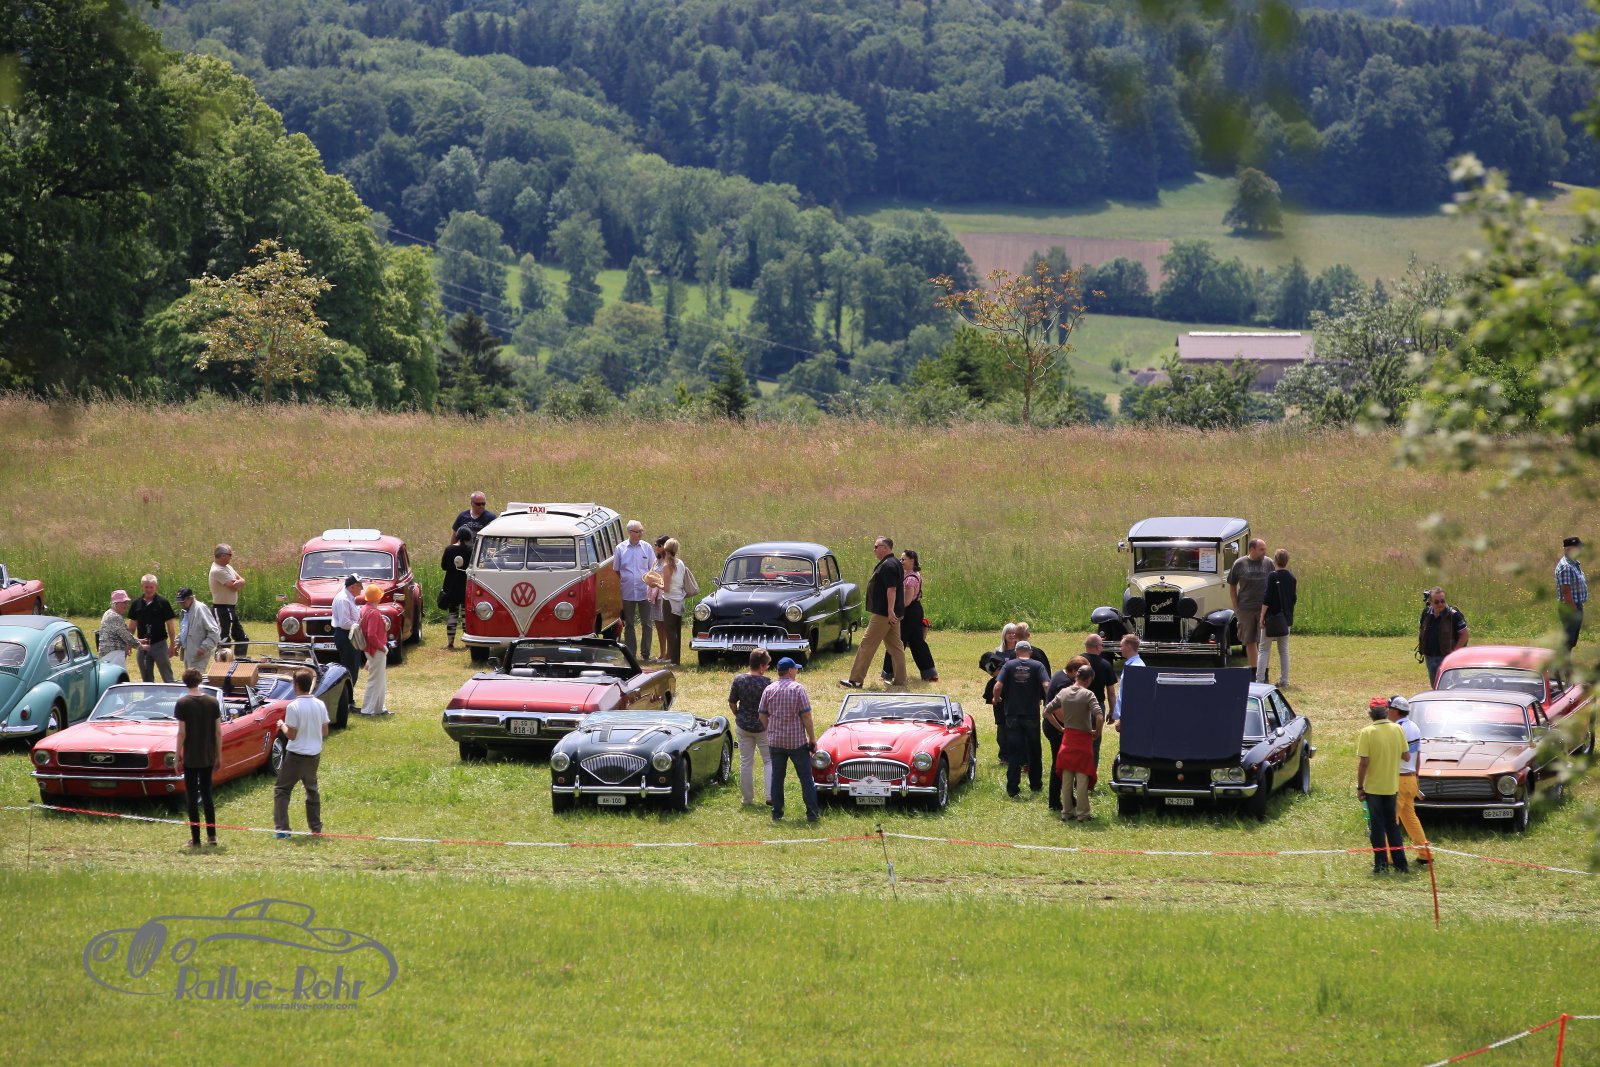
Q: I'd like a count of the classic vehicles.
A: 14